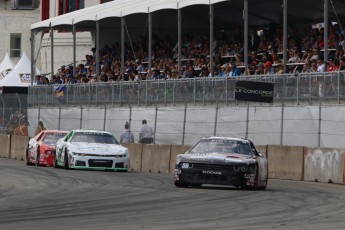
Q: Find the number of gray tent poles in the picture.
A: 11